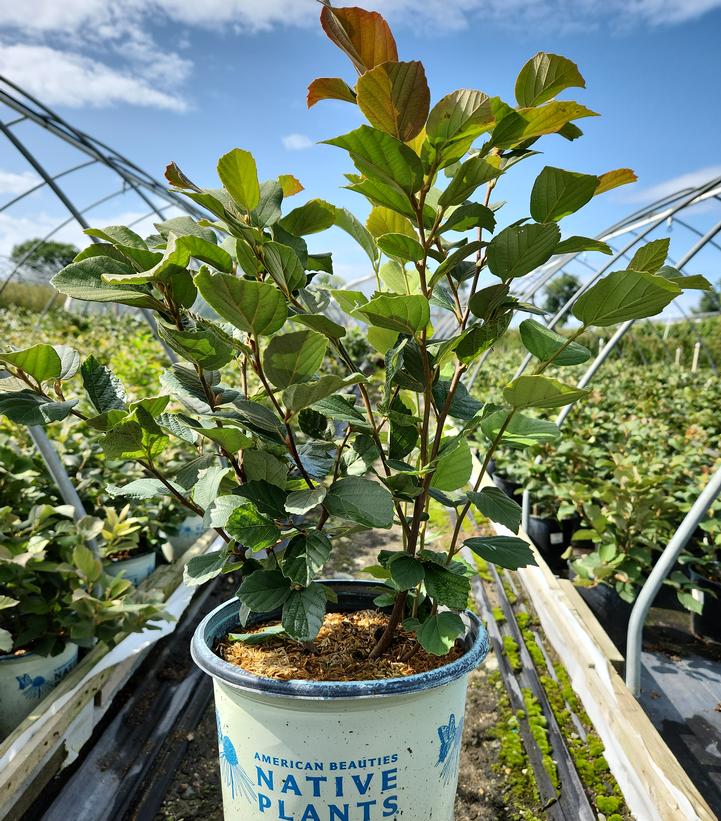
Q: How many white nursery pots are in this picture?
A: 4